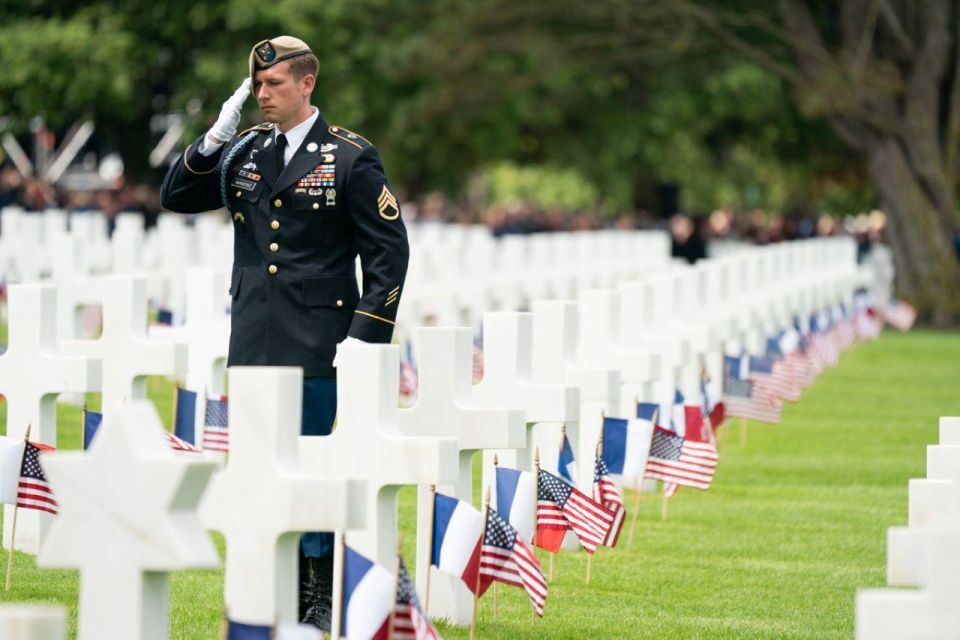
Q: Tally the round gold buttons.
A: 7